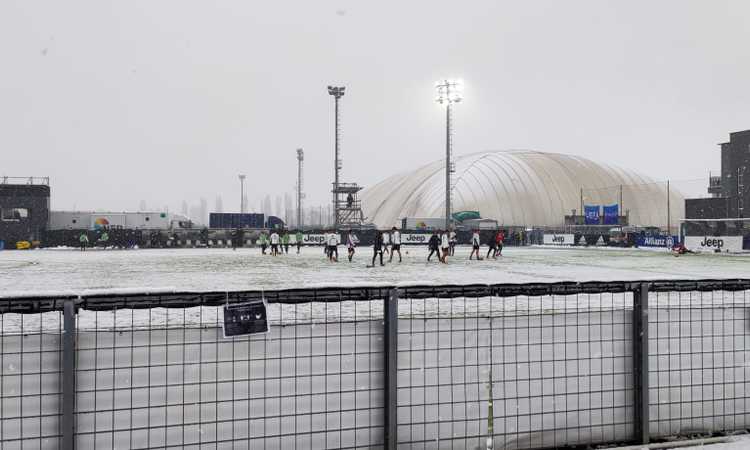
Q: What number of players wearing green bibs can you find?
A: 5